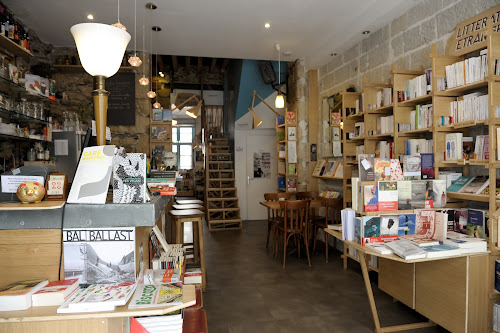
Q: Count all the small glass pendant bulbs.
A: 5